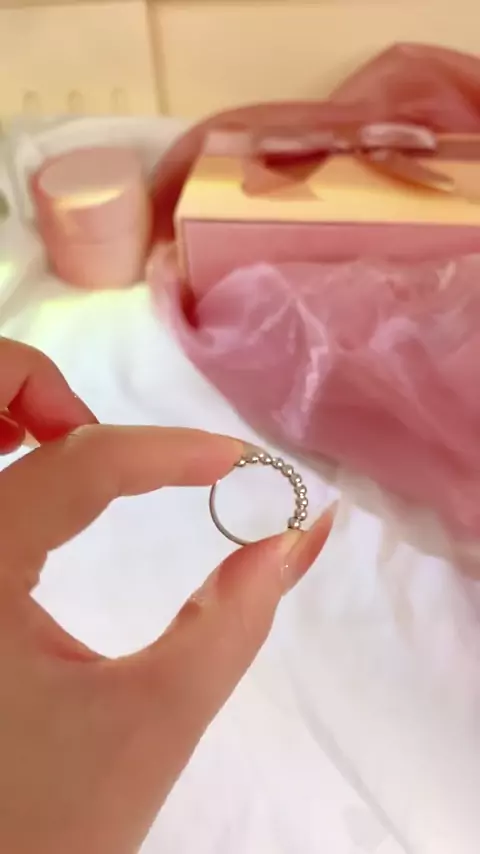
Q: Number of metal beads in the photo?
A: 10